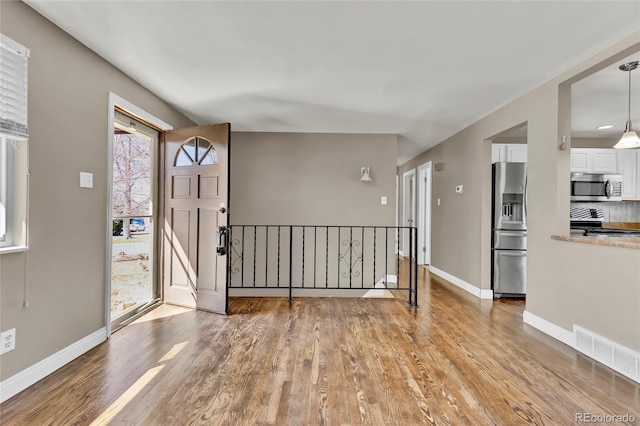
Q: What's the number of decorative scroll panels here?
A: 2